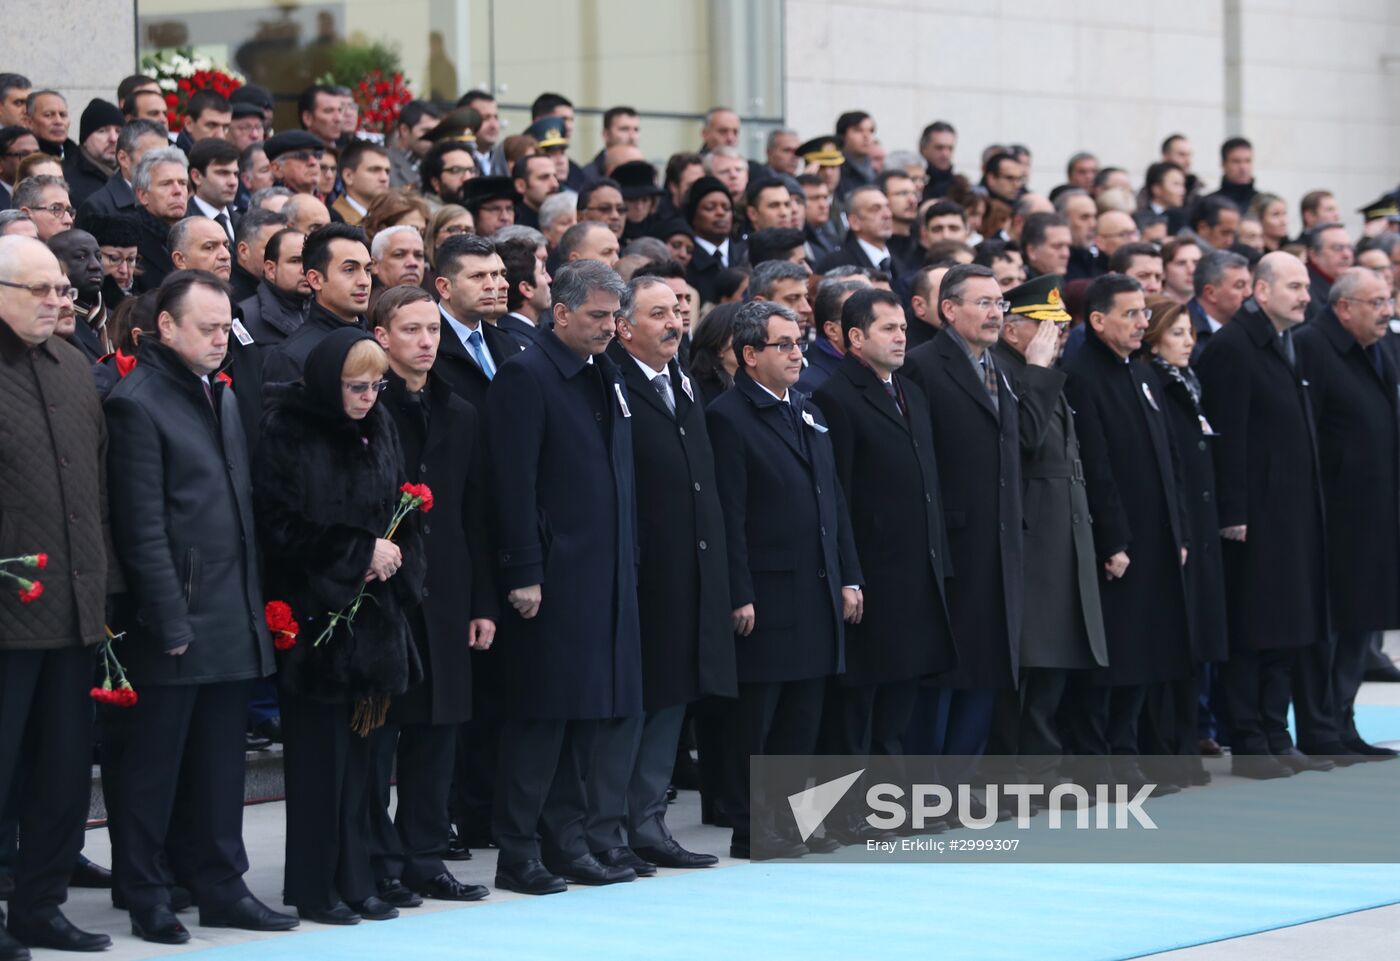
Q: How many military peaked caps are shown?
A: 5